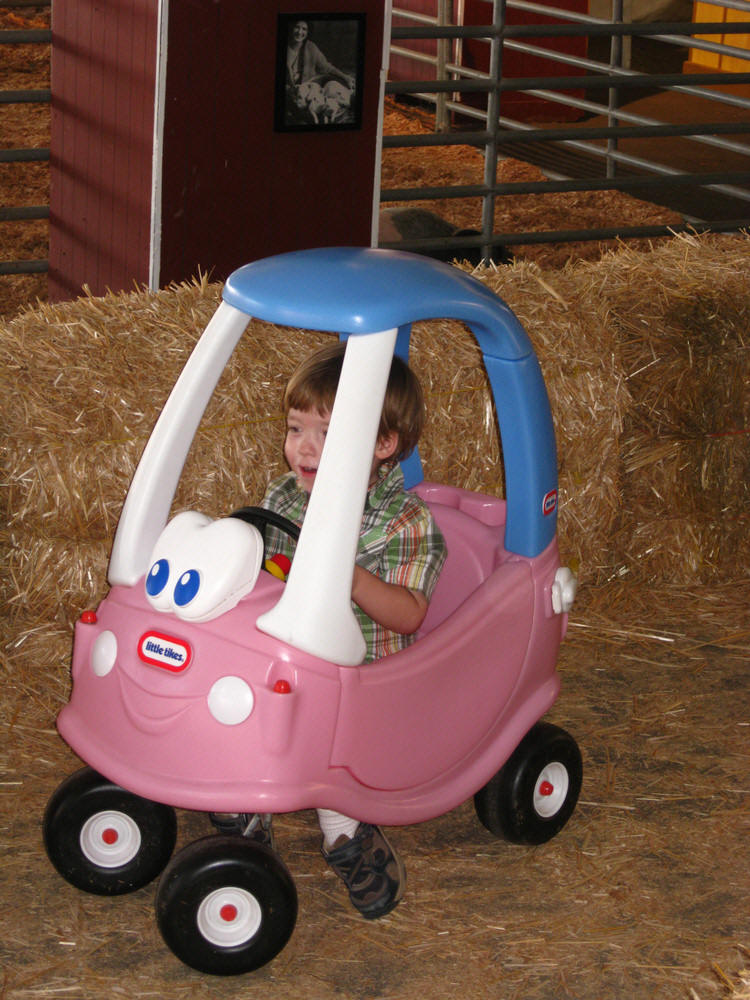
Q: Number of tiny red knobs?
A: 5